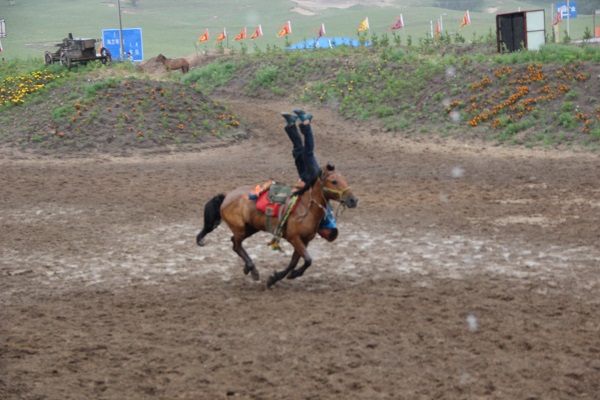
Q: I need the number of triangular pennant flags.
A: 11